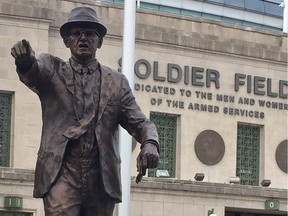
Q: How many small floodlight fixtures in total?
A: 4